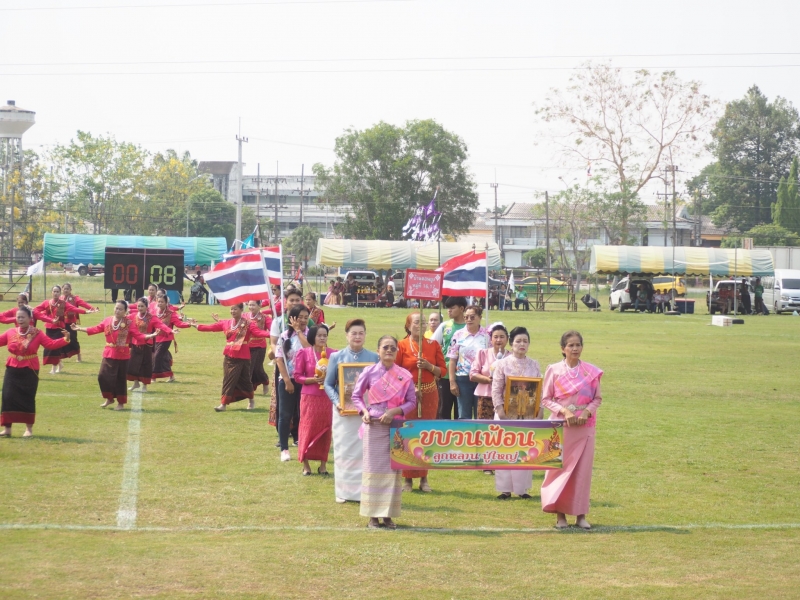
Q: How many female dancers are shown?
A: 14